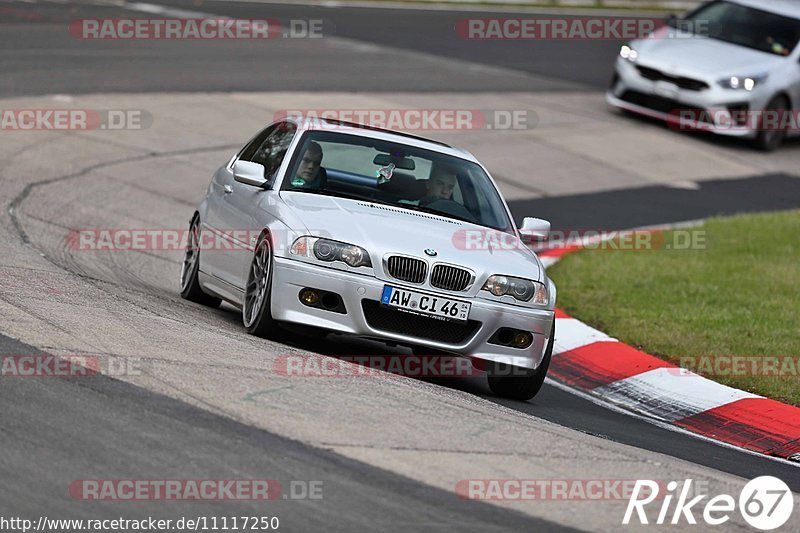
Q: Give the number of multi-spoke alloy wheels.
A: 2